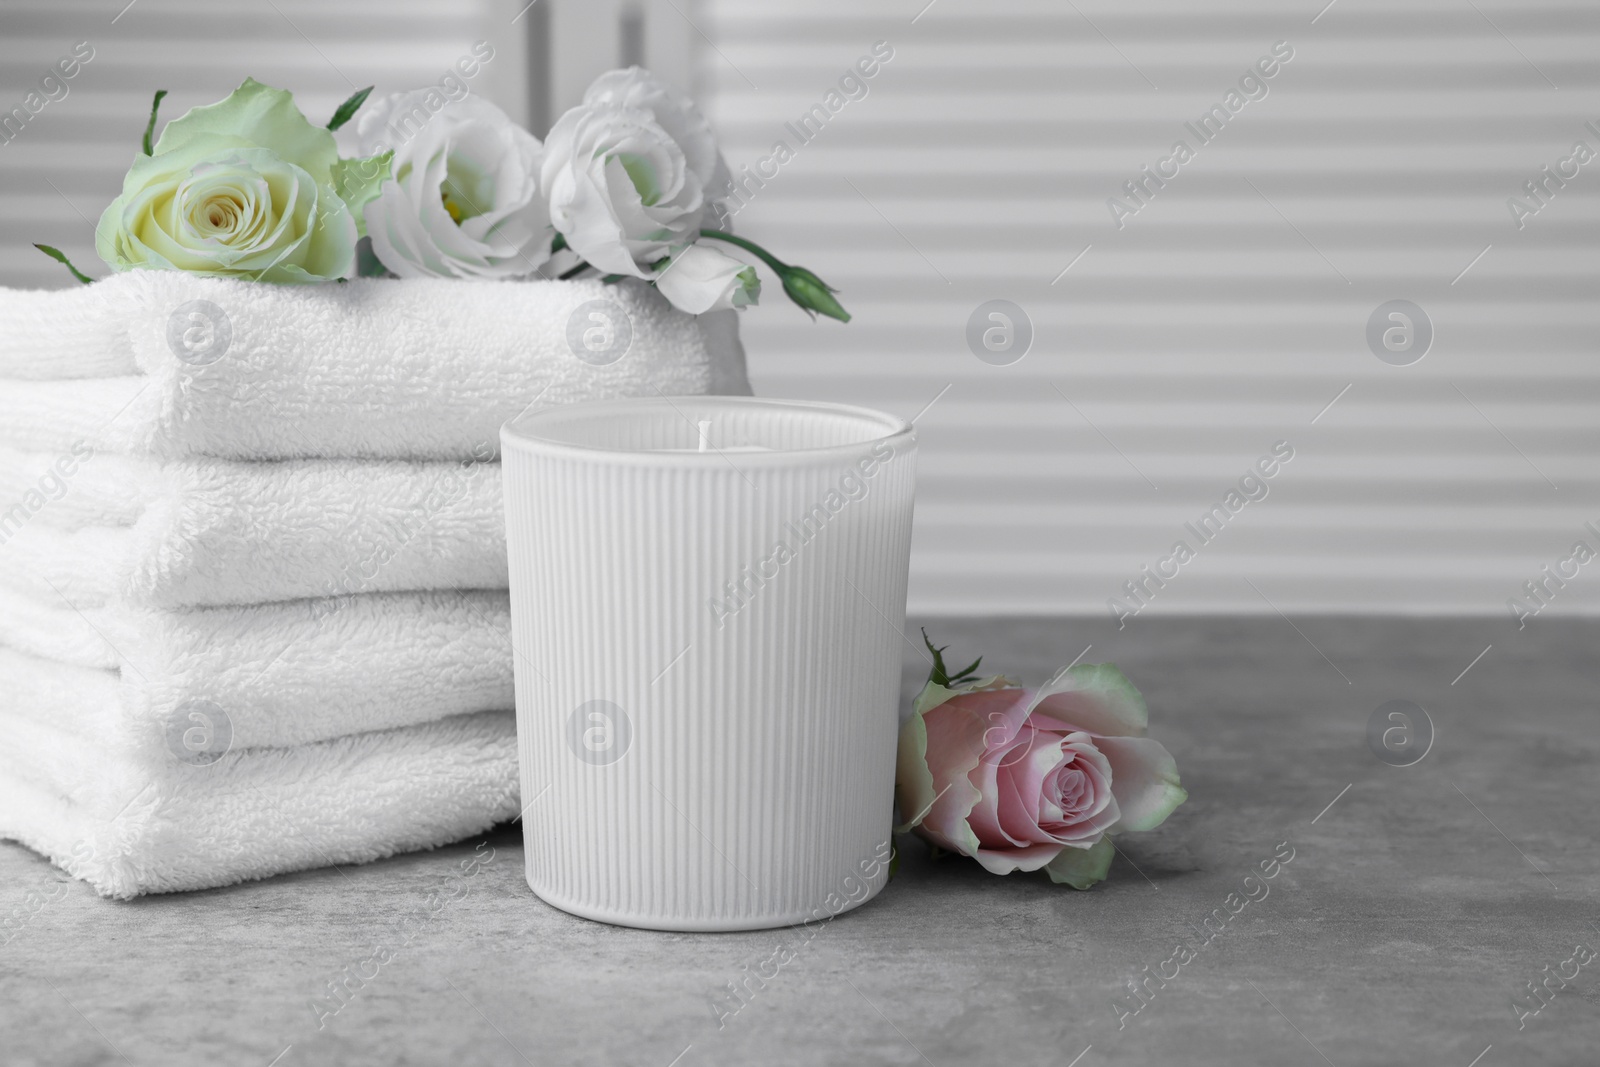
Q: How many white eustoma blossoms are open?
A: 2